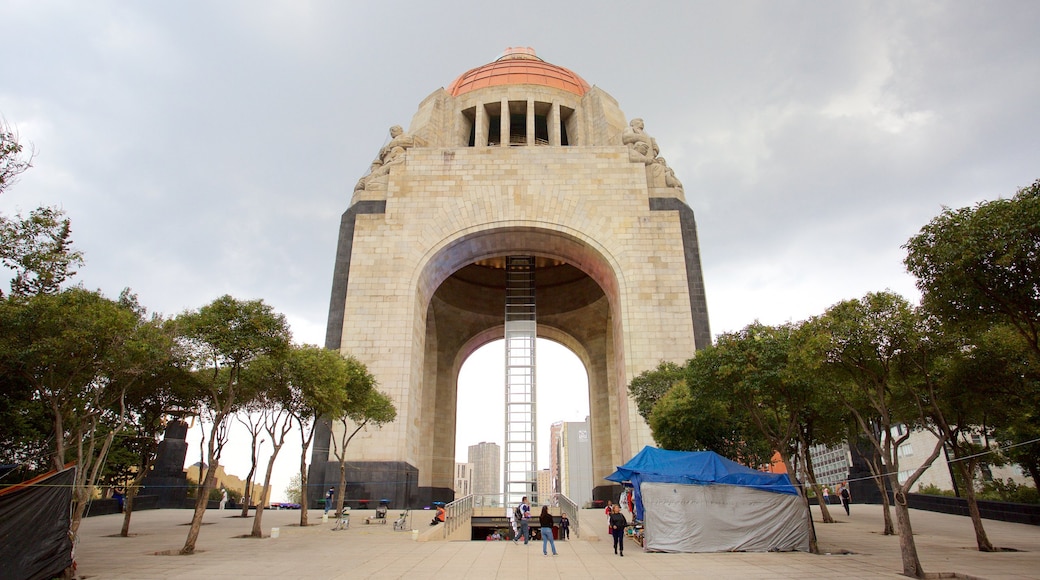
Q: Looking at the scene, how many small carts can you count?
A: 3